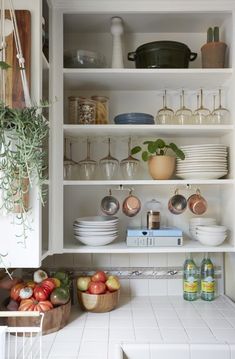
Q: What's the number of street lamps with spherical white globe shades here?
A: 0